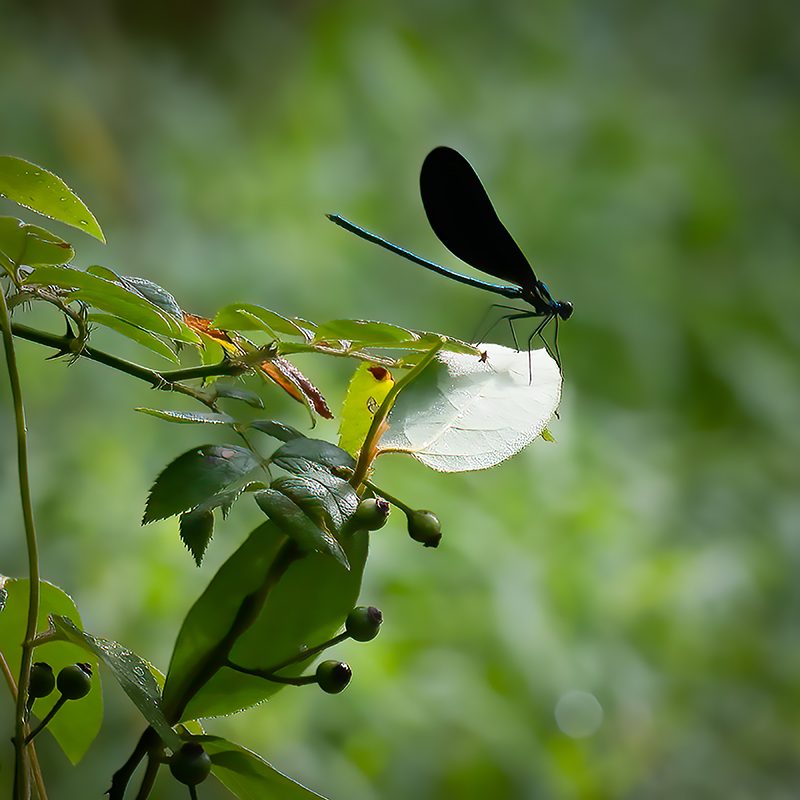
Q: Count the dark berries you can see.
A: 7